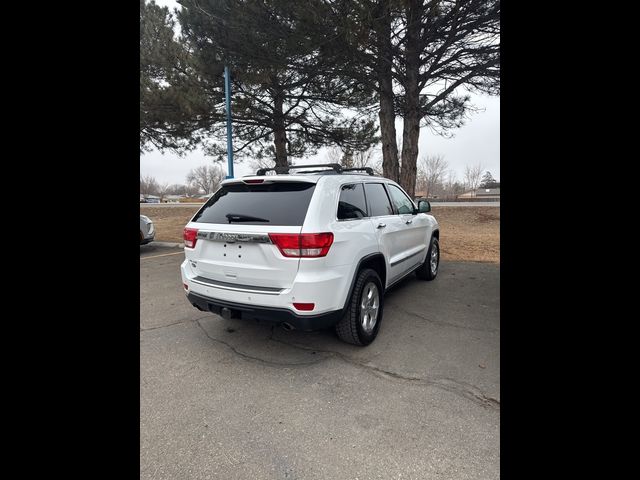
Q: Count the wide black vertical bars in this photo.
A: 2